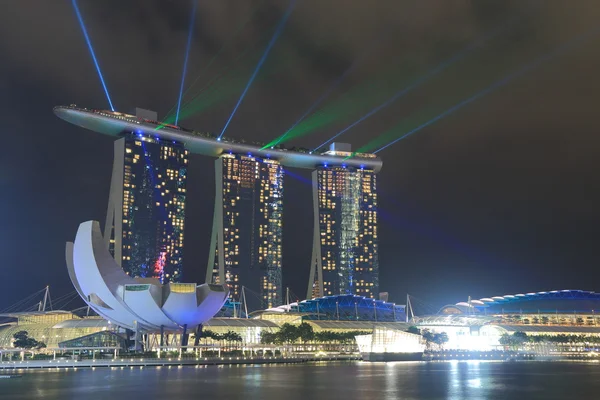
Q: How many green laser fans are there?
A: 3